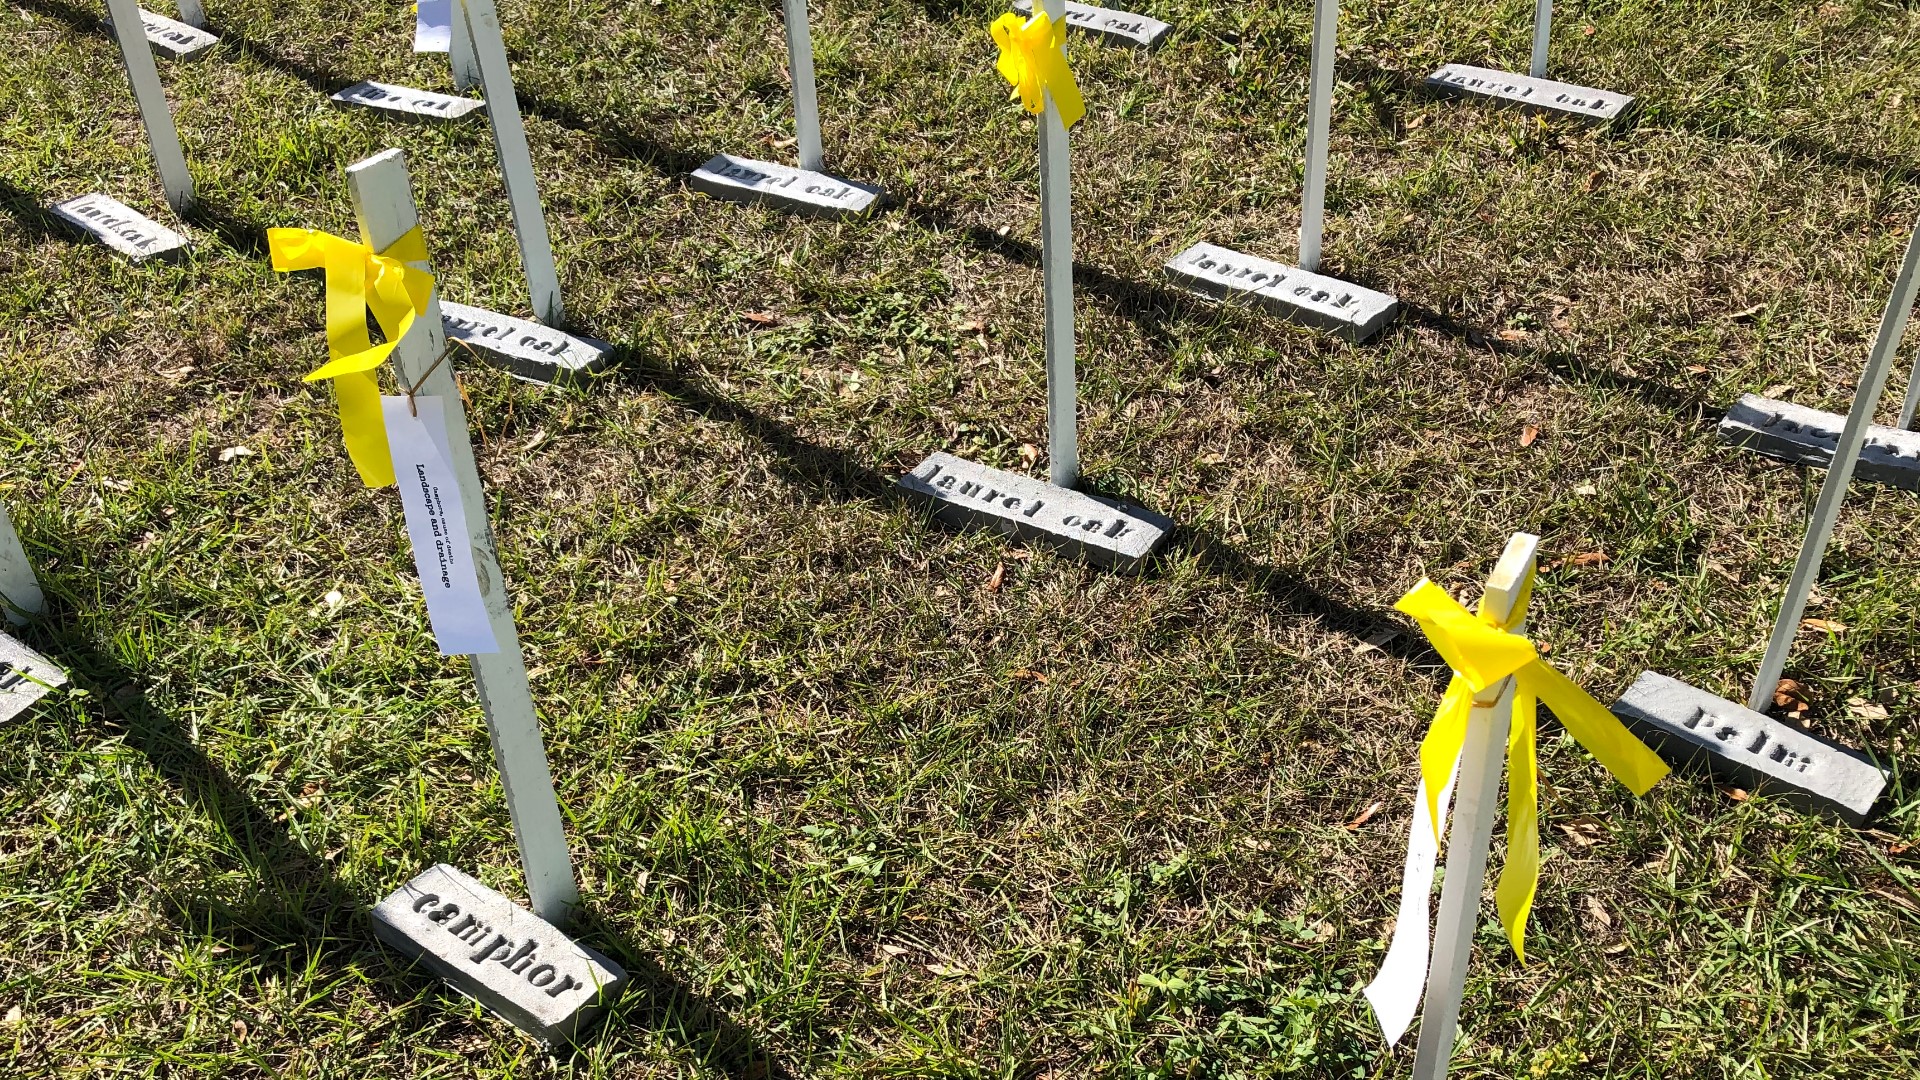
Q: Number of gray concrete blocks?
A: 13